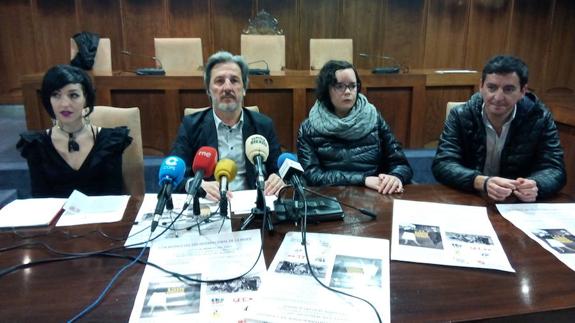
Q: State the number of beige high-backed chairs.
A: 7